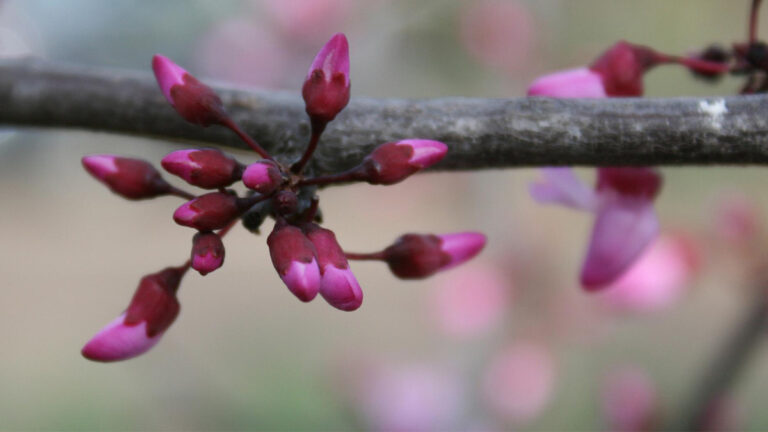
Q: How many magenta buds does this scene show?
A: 12